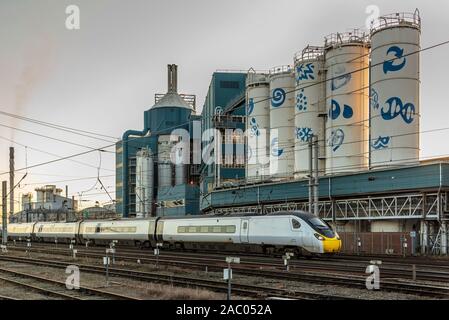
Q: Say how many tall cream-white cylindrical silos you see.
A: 5